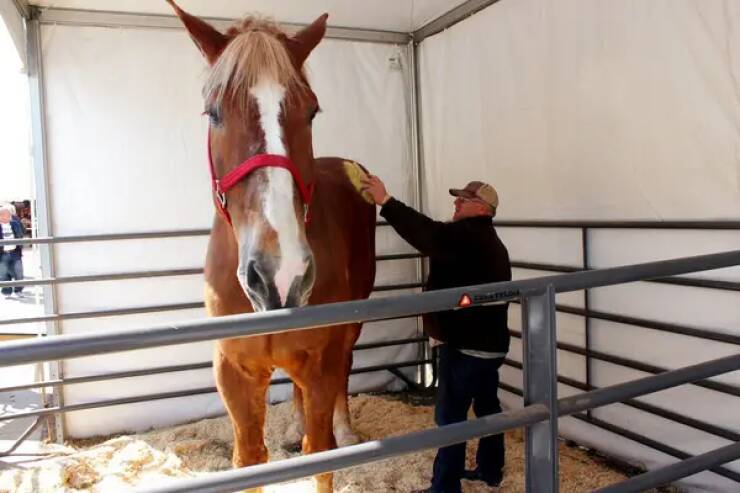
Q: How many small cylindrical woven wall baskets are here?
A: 0